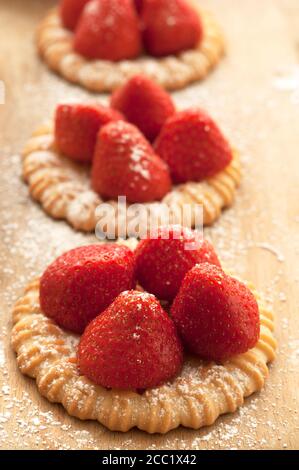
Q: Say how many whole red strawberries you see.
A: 11